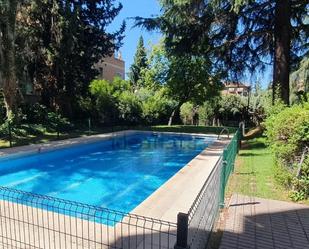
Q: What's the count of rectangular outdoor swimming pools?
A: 1